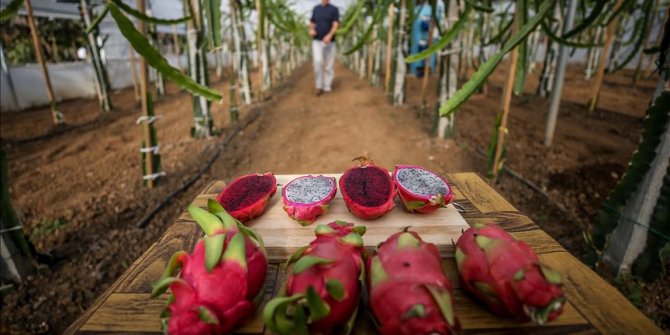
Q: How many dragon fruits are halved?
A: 4